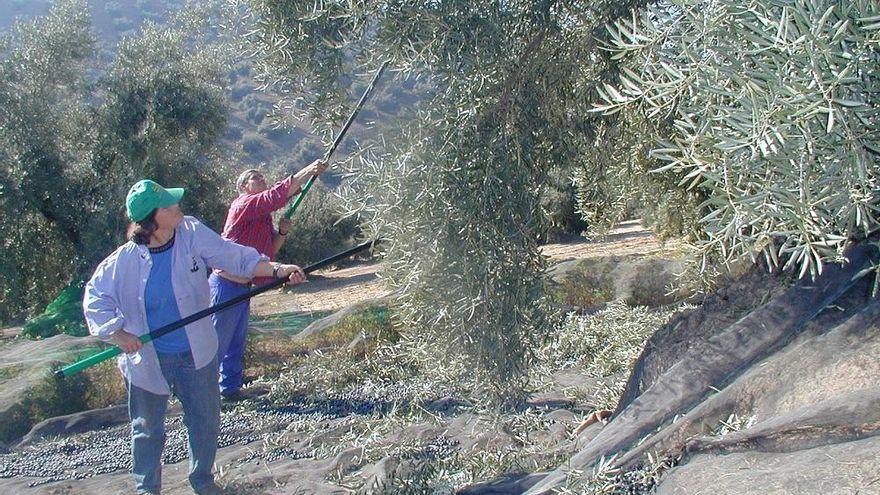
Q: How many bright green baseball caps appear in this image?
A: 1